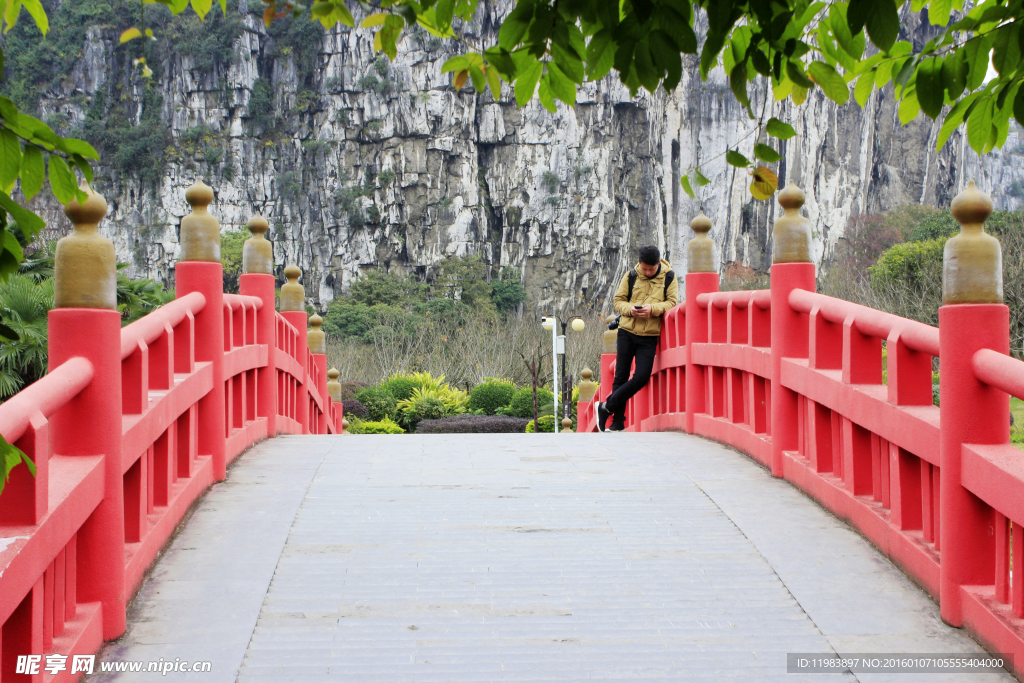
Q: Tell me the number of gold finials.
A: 13